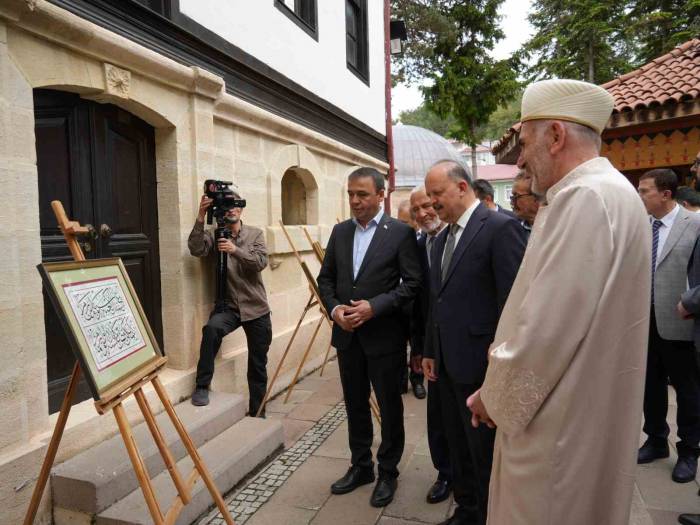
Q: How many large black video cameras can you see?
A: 1